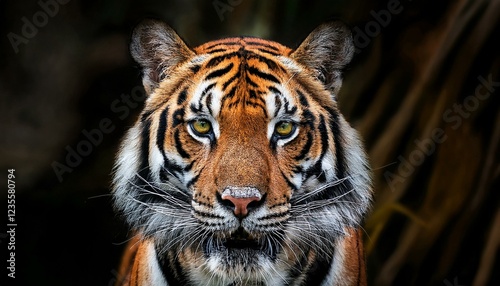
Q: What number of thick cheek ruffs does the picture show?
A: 2